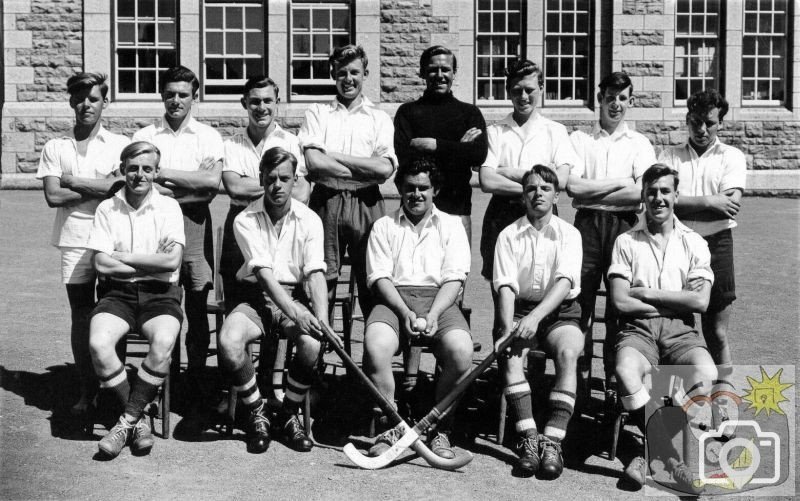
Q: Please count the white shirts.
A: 12